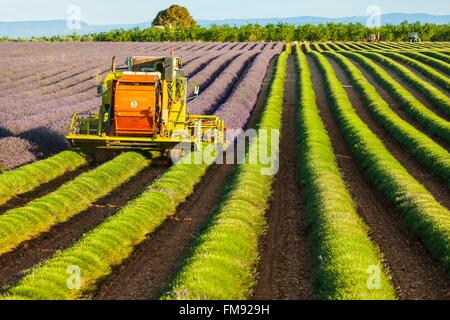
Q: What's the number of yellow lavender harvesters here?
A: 1